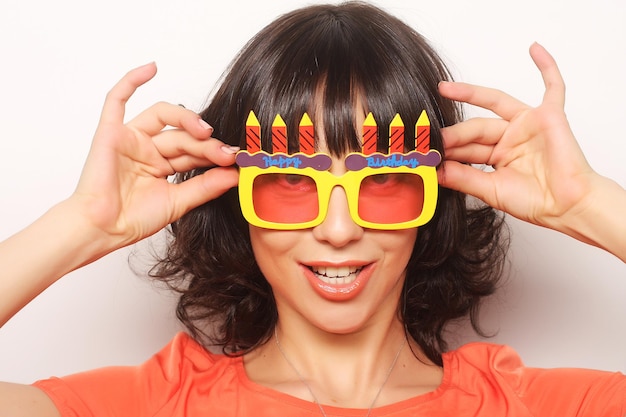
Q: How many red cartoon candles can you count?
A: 6